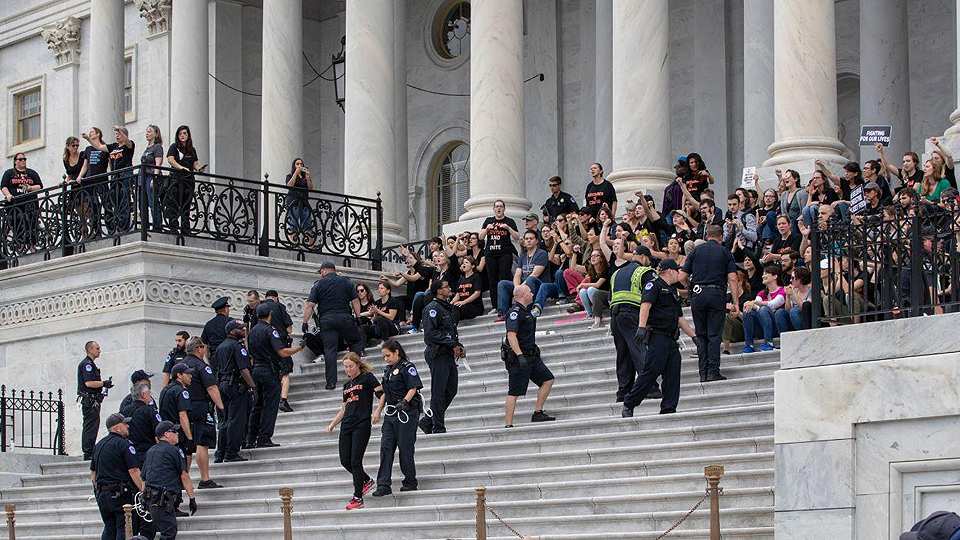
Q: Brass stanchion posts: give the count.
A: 5